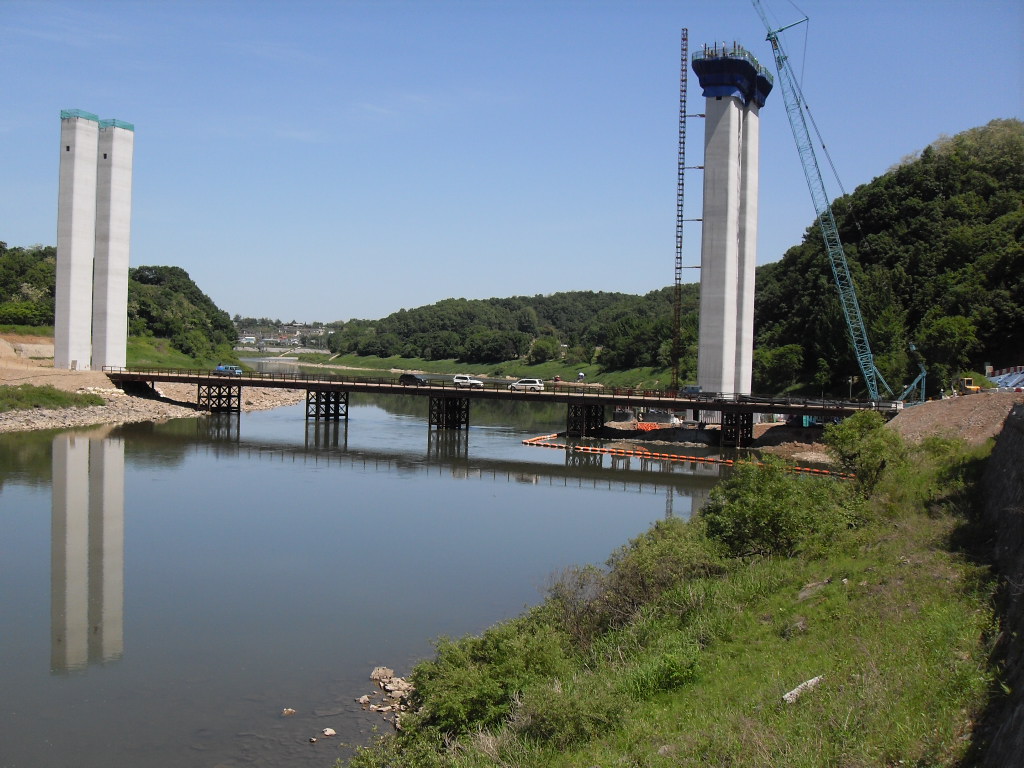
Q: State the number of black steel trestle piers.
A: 5